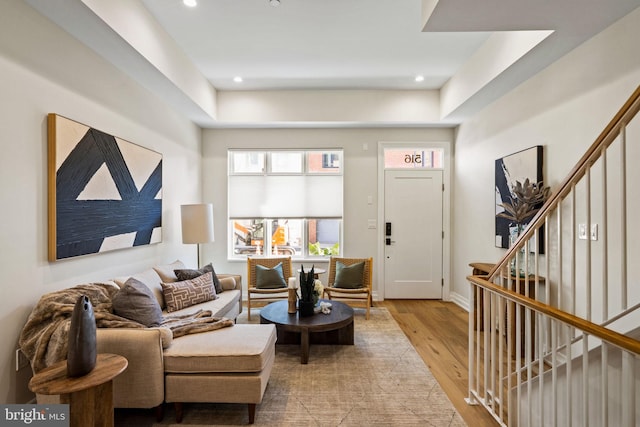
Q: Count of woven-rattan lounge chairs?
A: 2